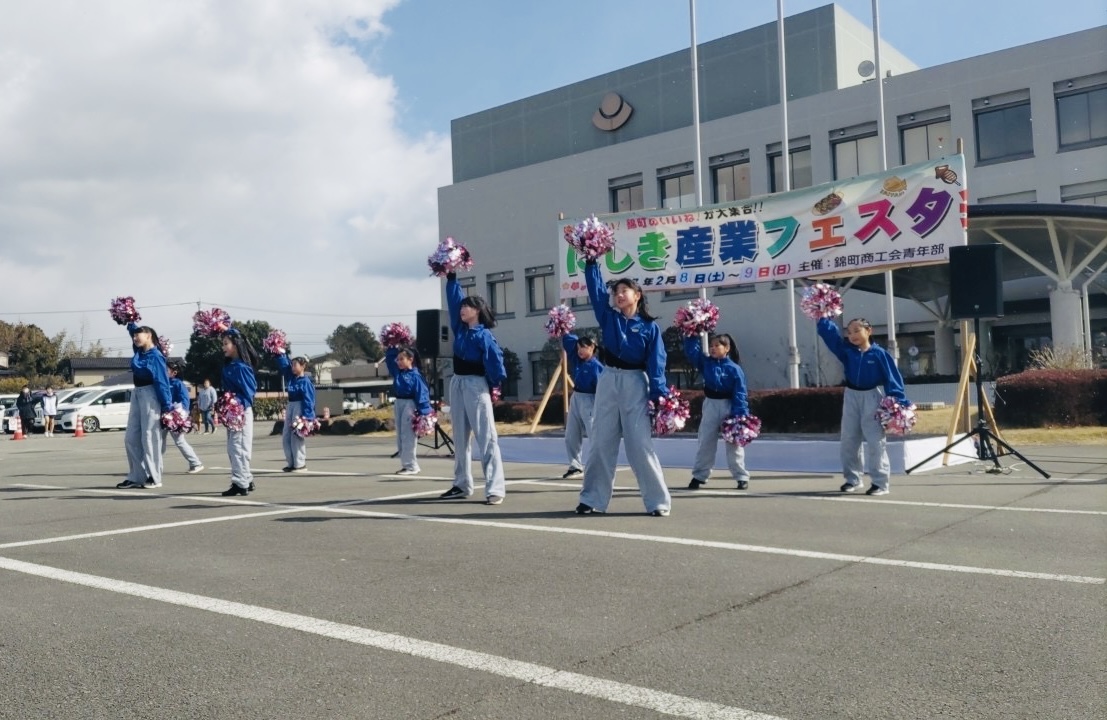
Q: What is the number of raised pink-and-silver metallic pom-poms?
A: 10